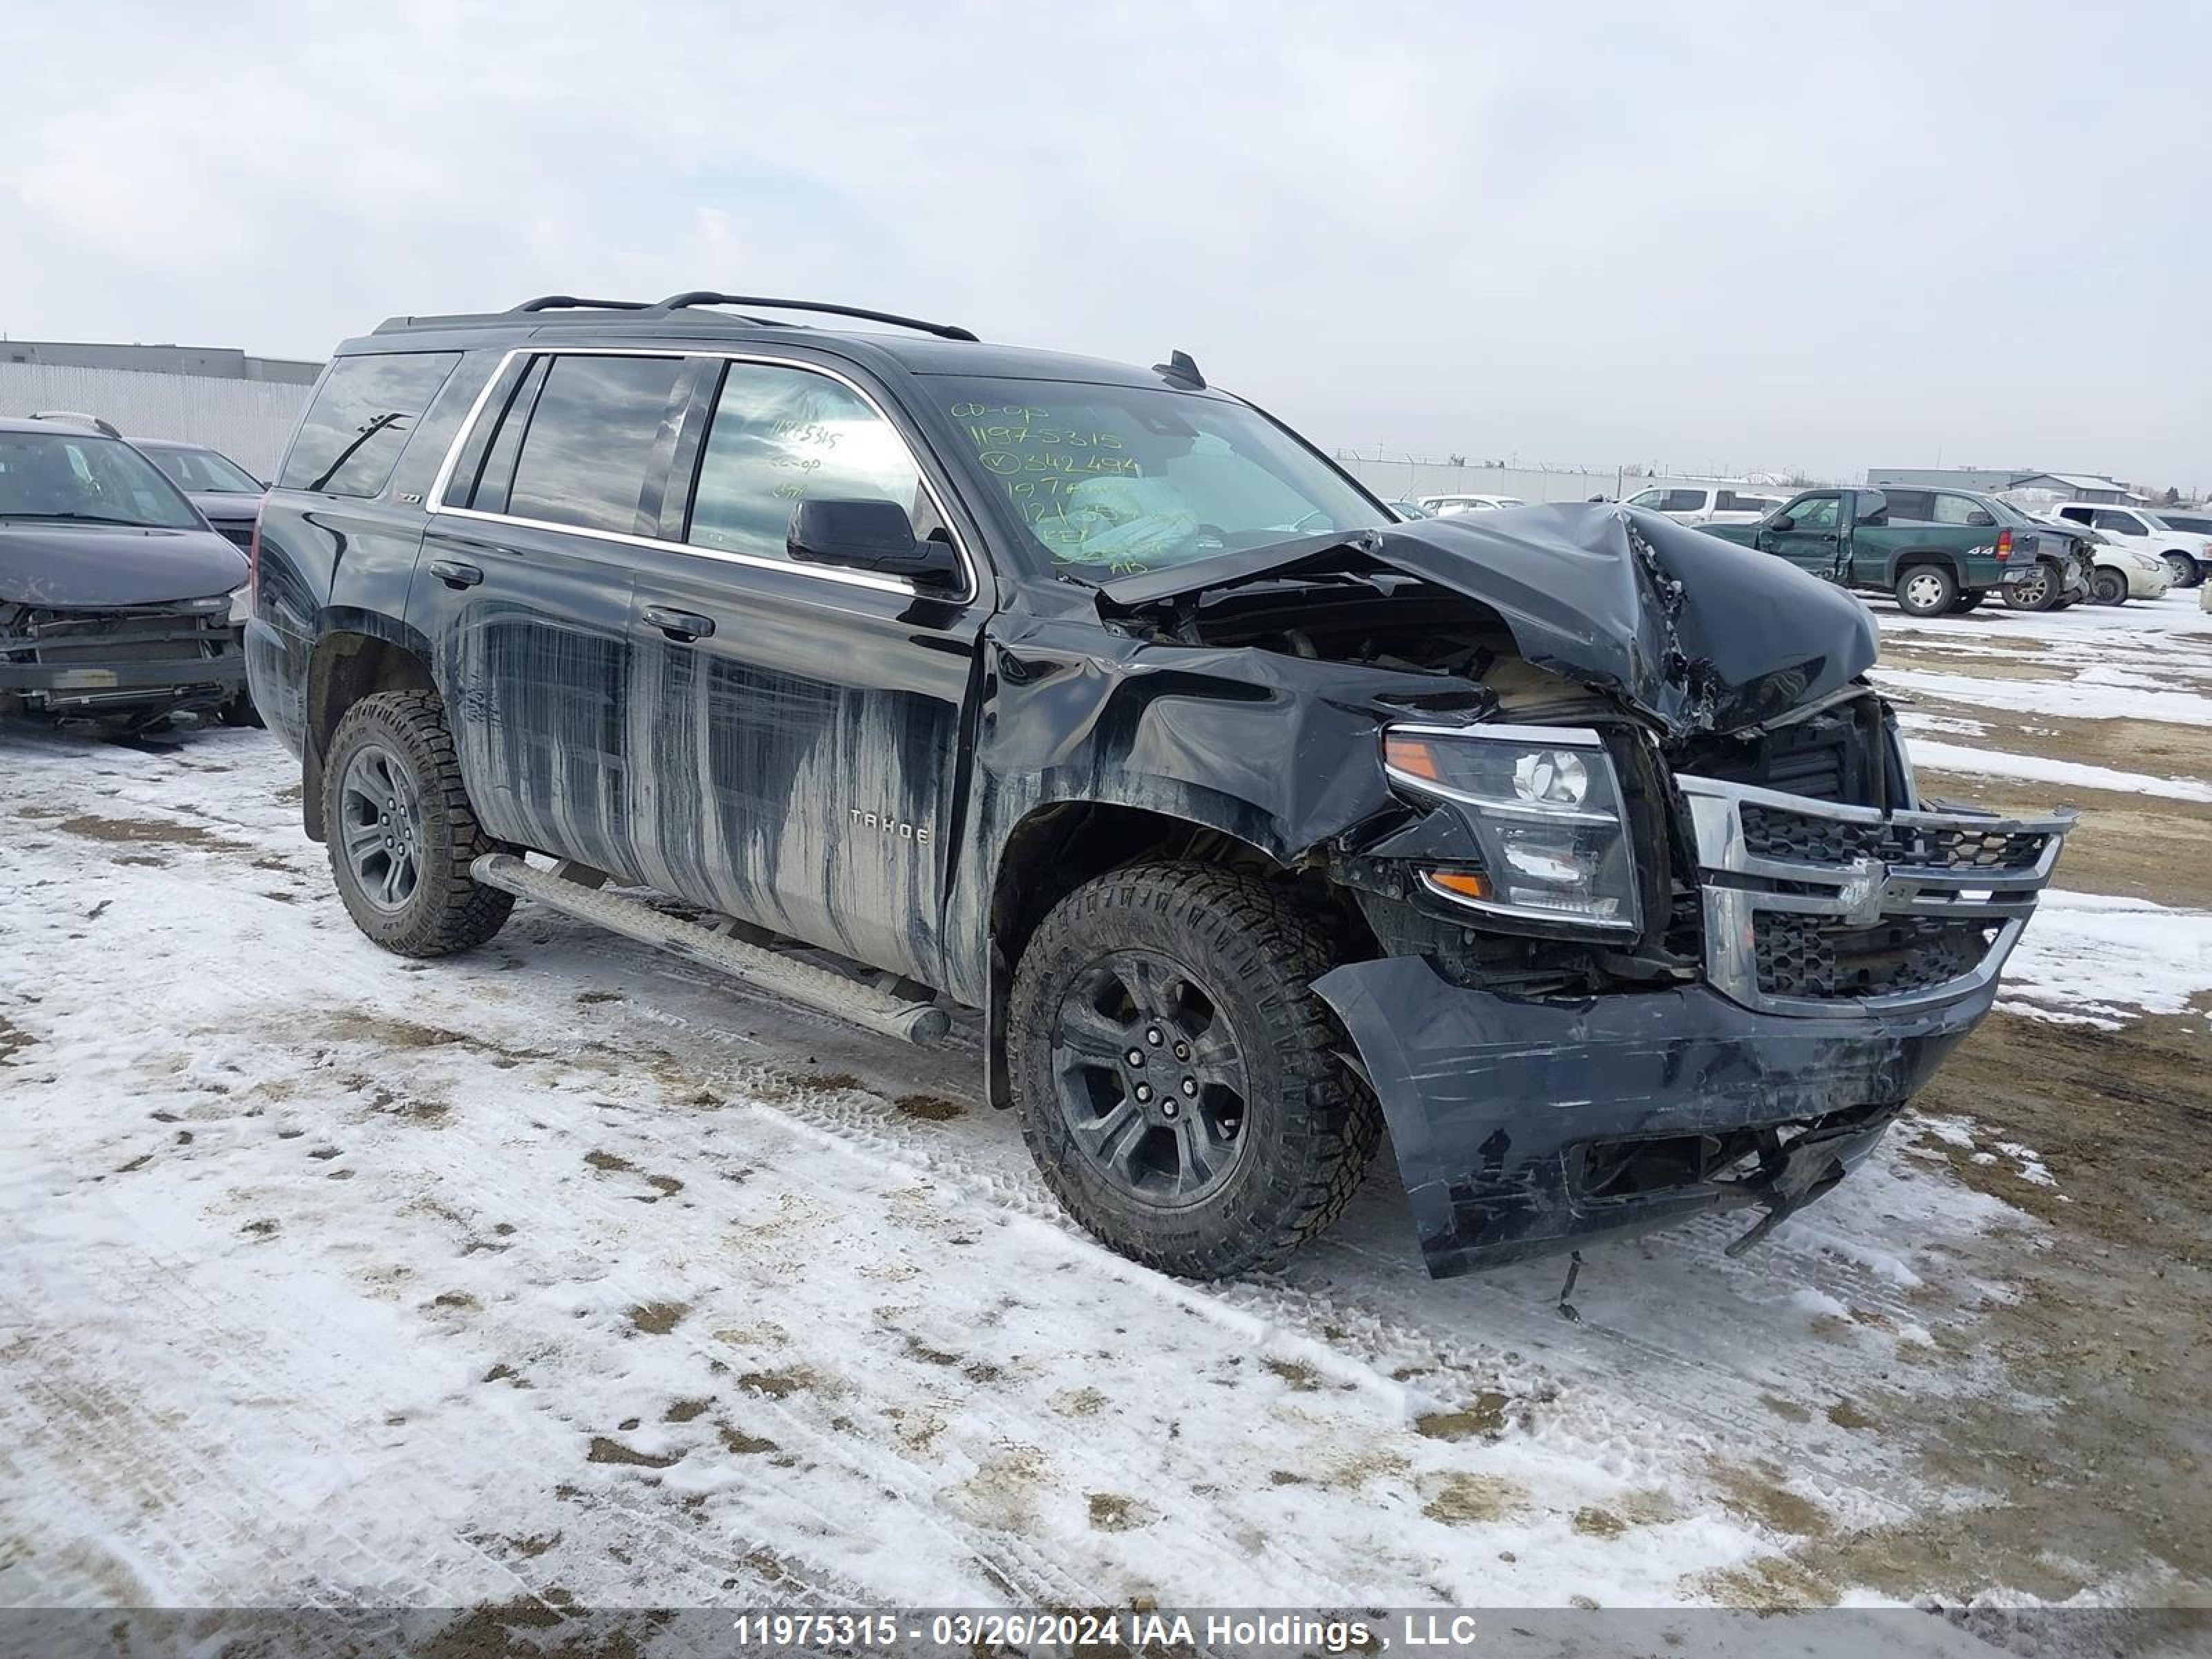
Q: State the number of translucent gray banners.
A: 1